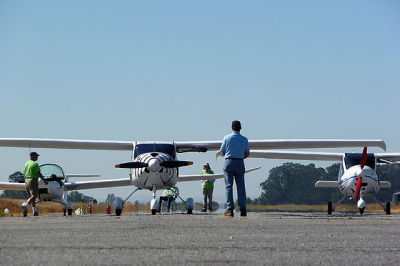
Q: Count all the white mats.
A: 0